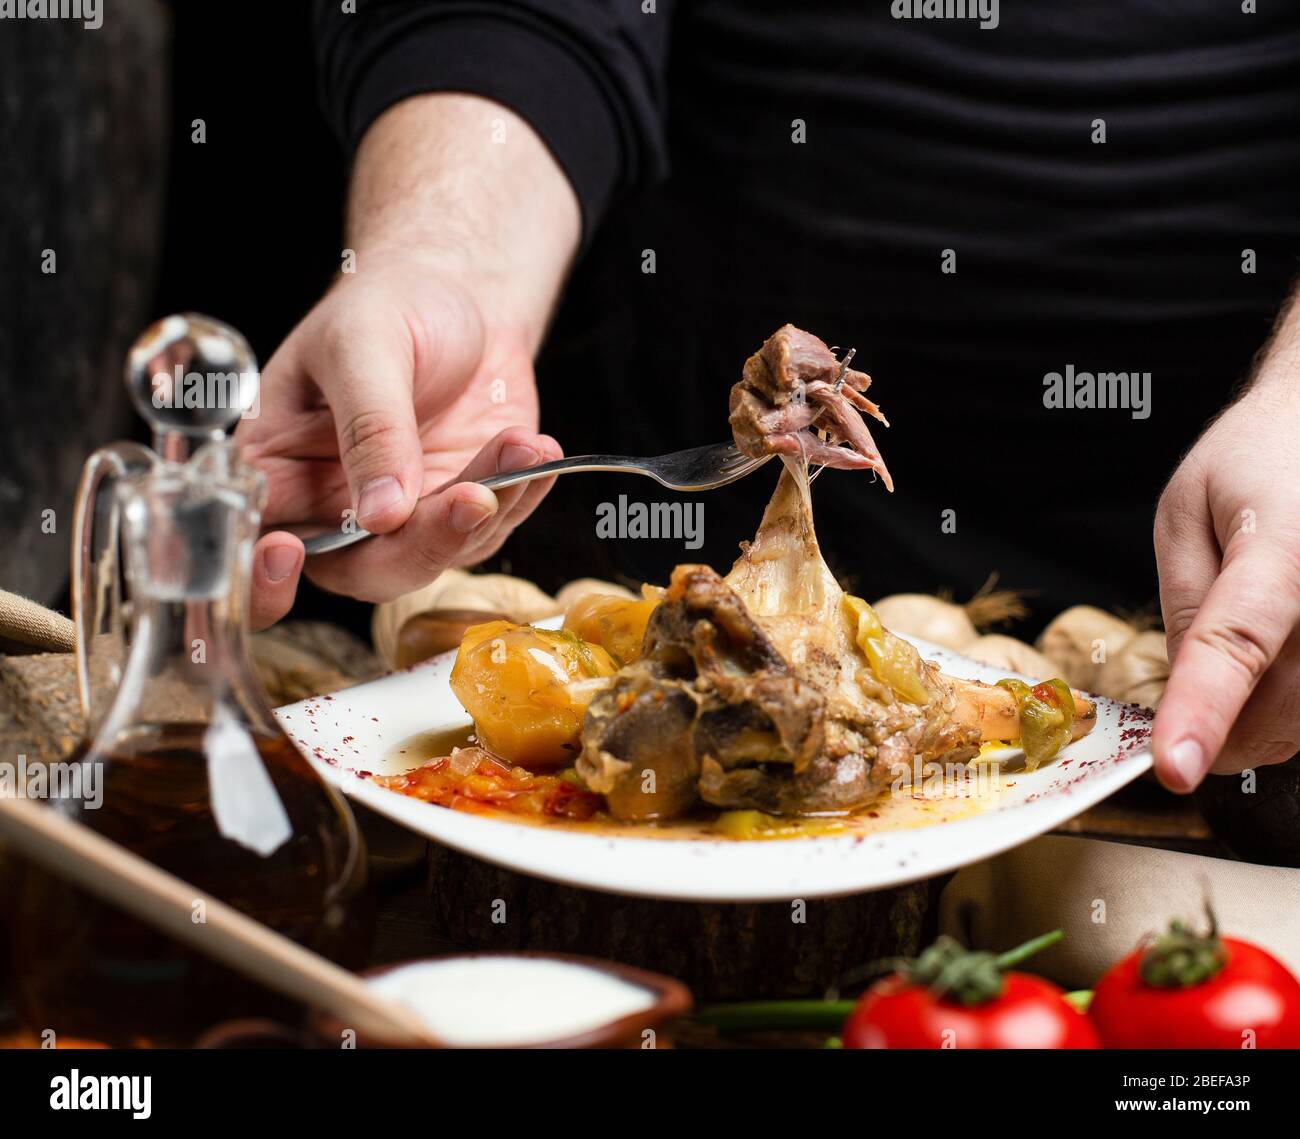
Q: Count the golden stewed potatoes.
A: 2